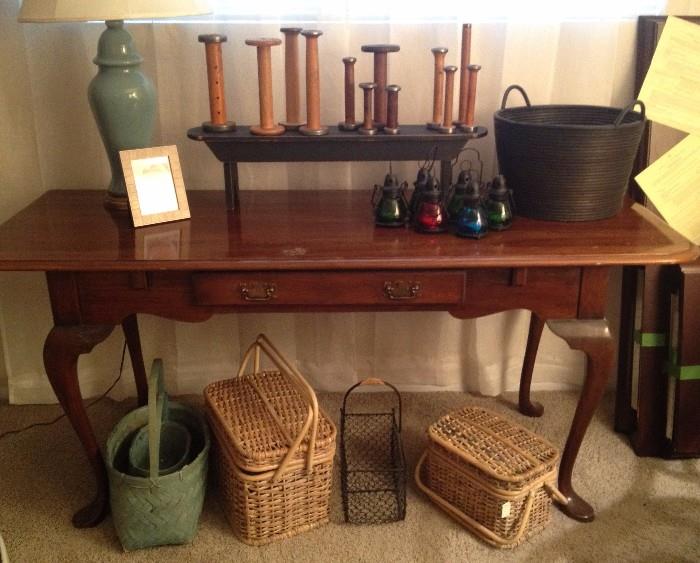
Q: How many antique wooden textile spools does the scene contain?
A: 12